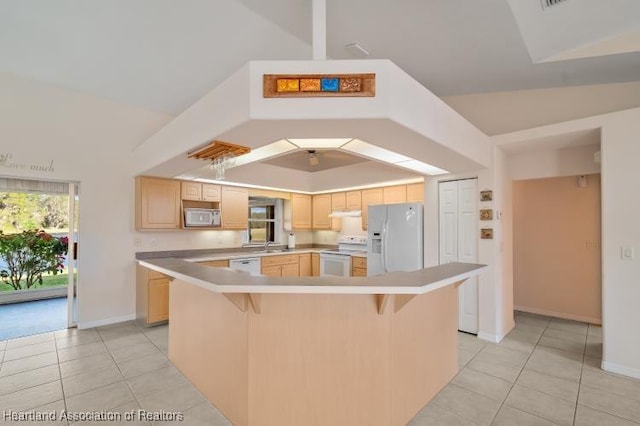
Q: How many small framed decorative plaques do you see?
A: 3